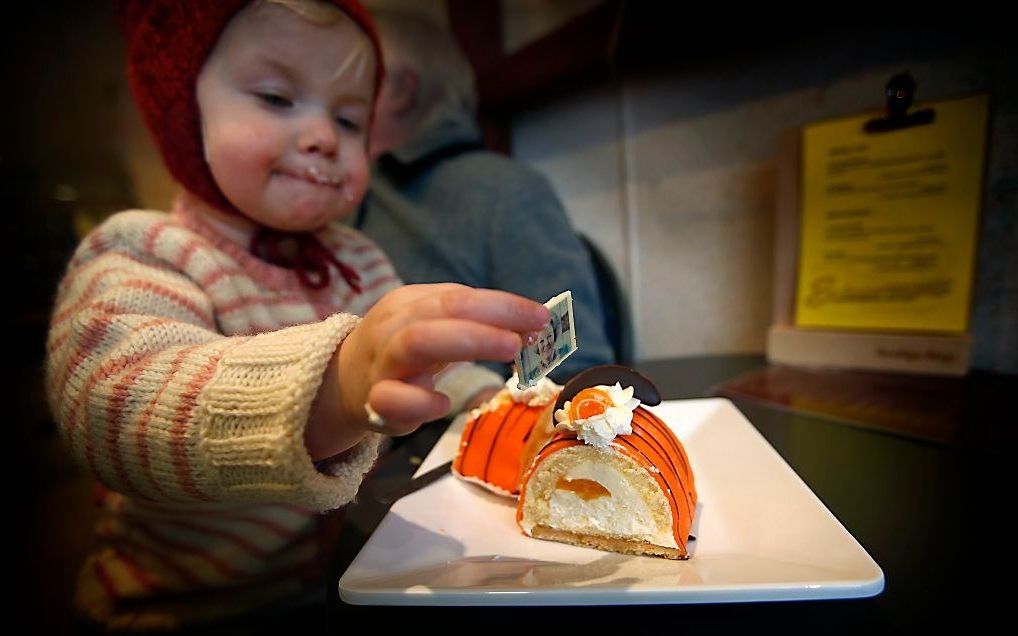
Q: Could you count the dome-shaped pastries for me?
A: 2